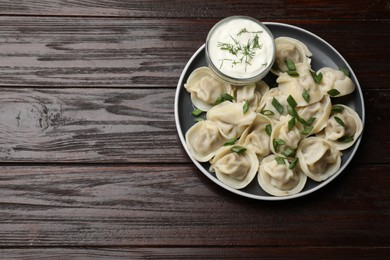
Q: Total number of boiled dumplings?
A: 15